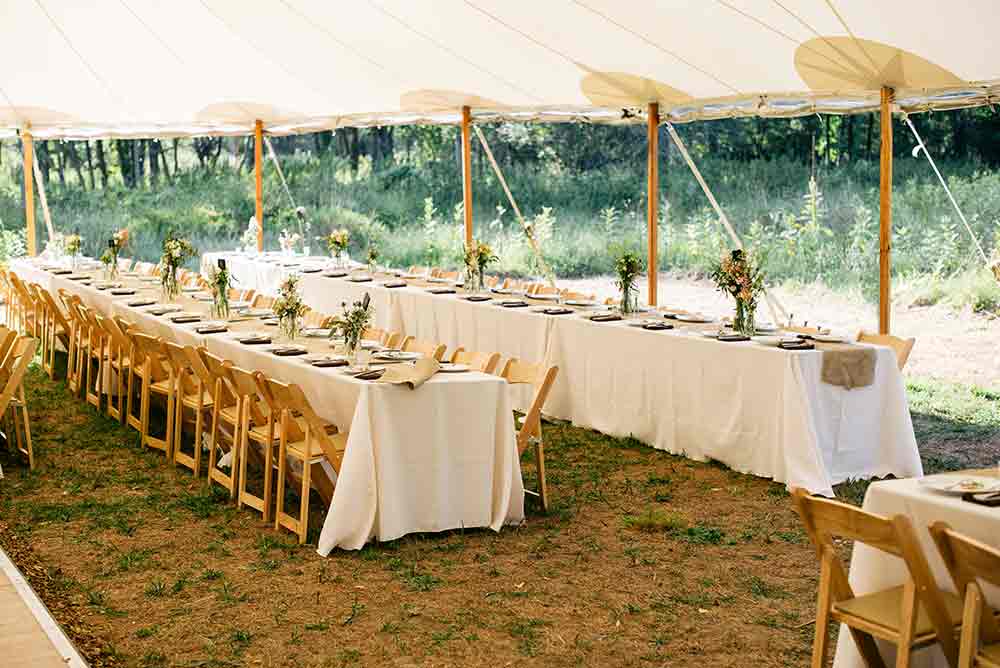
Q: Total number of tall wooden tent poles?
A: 5